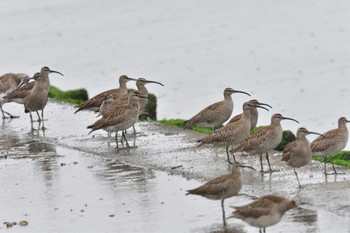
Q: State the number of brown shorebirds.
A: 15